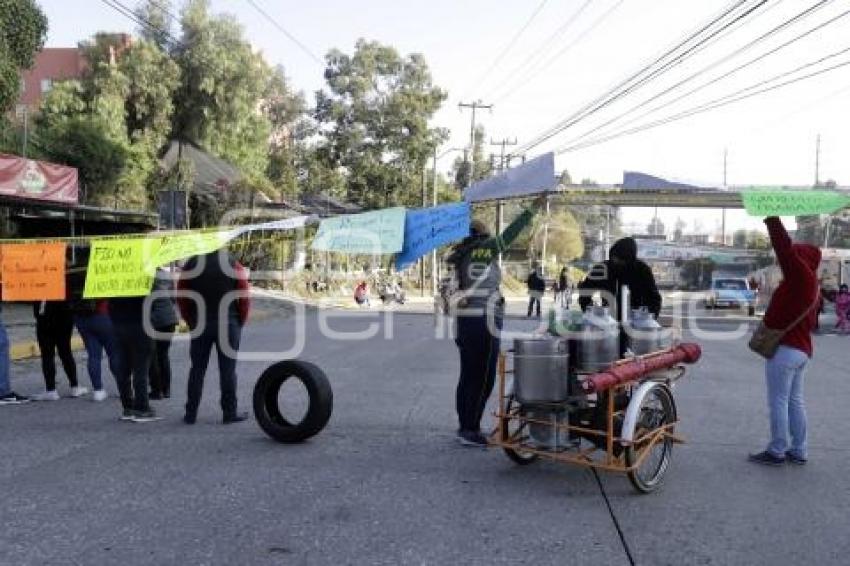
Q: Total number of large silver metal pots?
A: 3